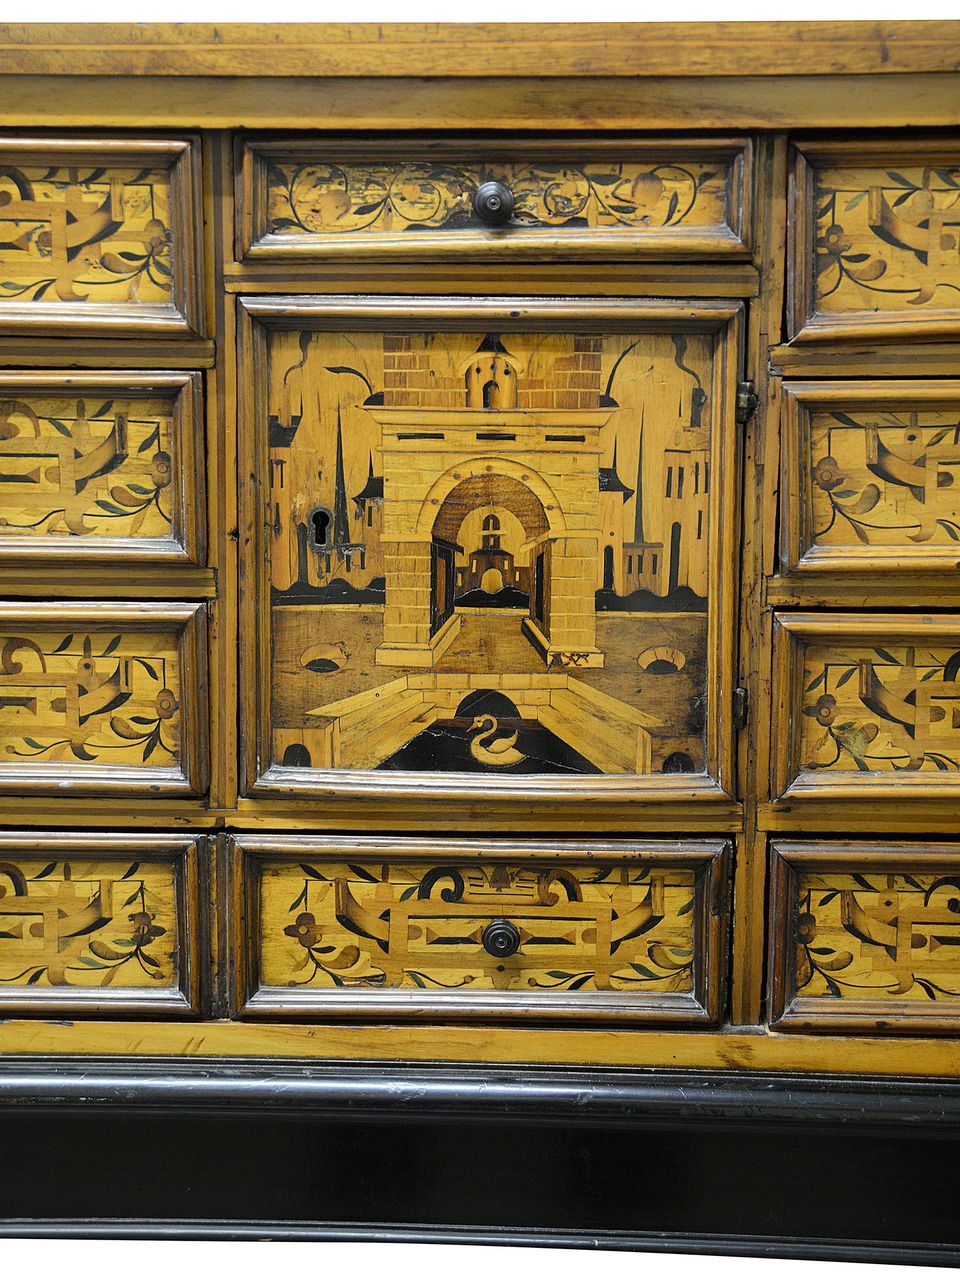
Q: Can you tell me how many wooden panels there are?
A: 11